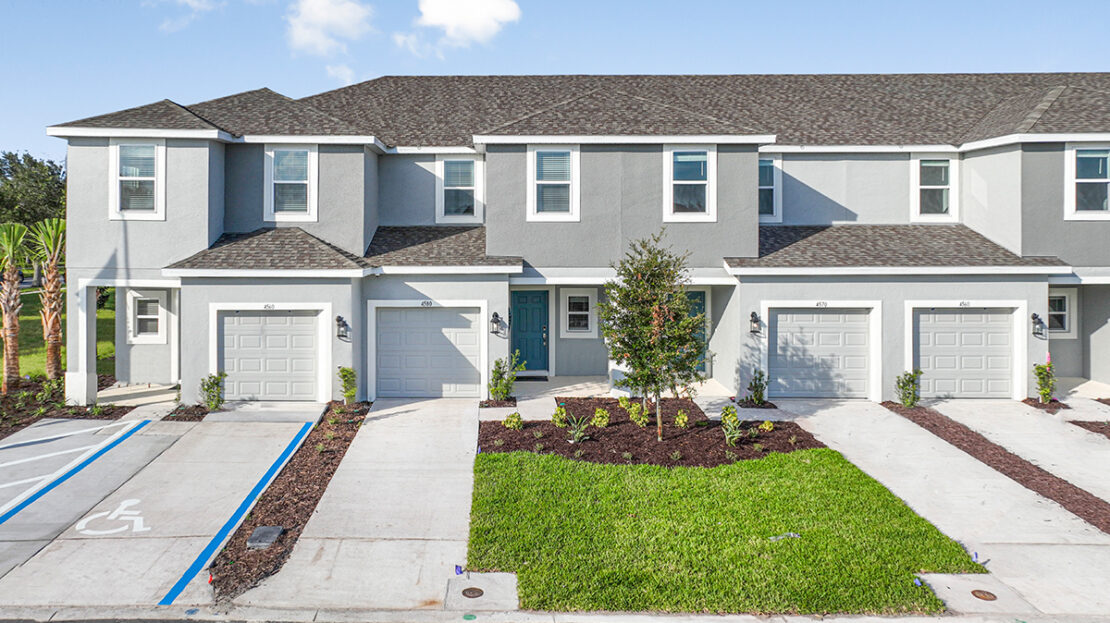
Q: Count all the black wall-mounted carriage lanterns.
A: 4